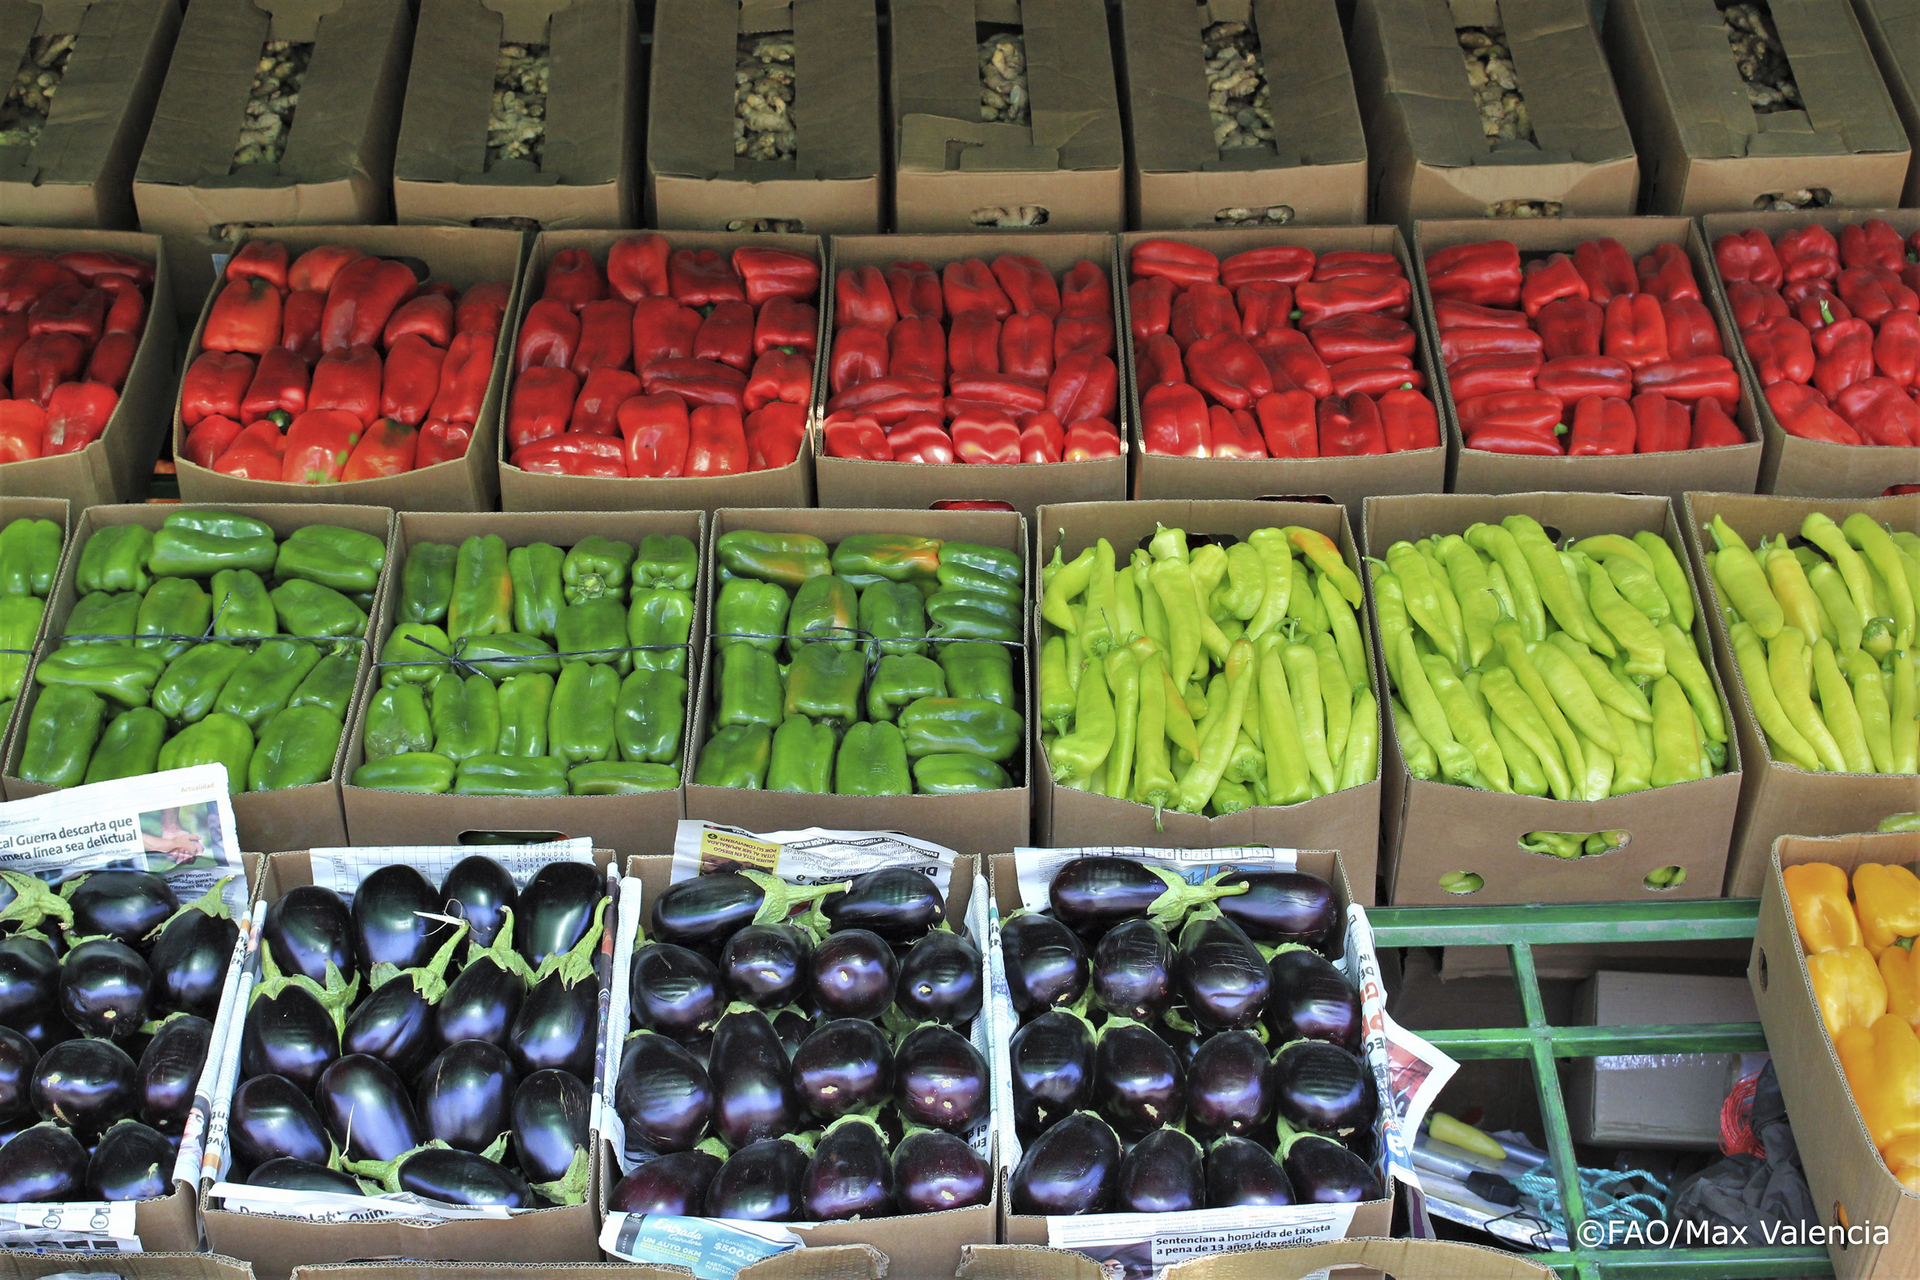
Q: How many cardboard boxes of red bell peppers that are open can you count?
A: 7